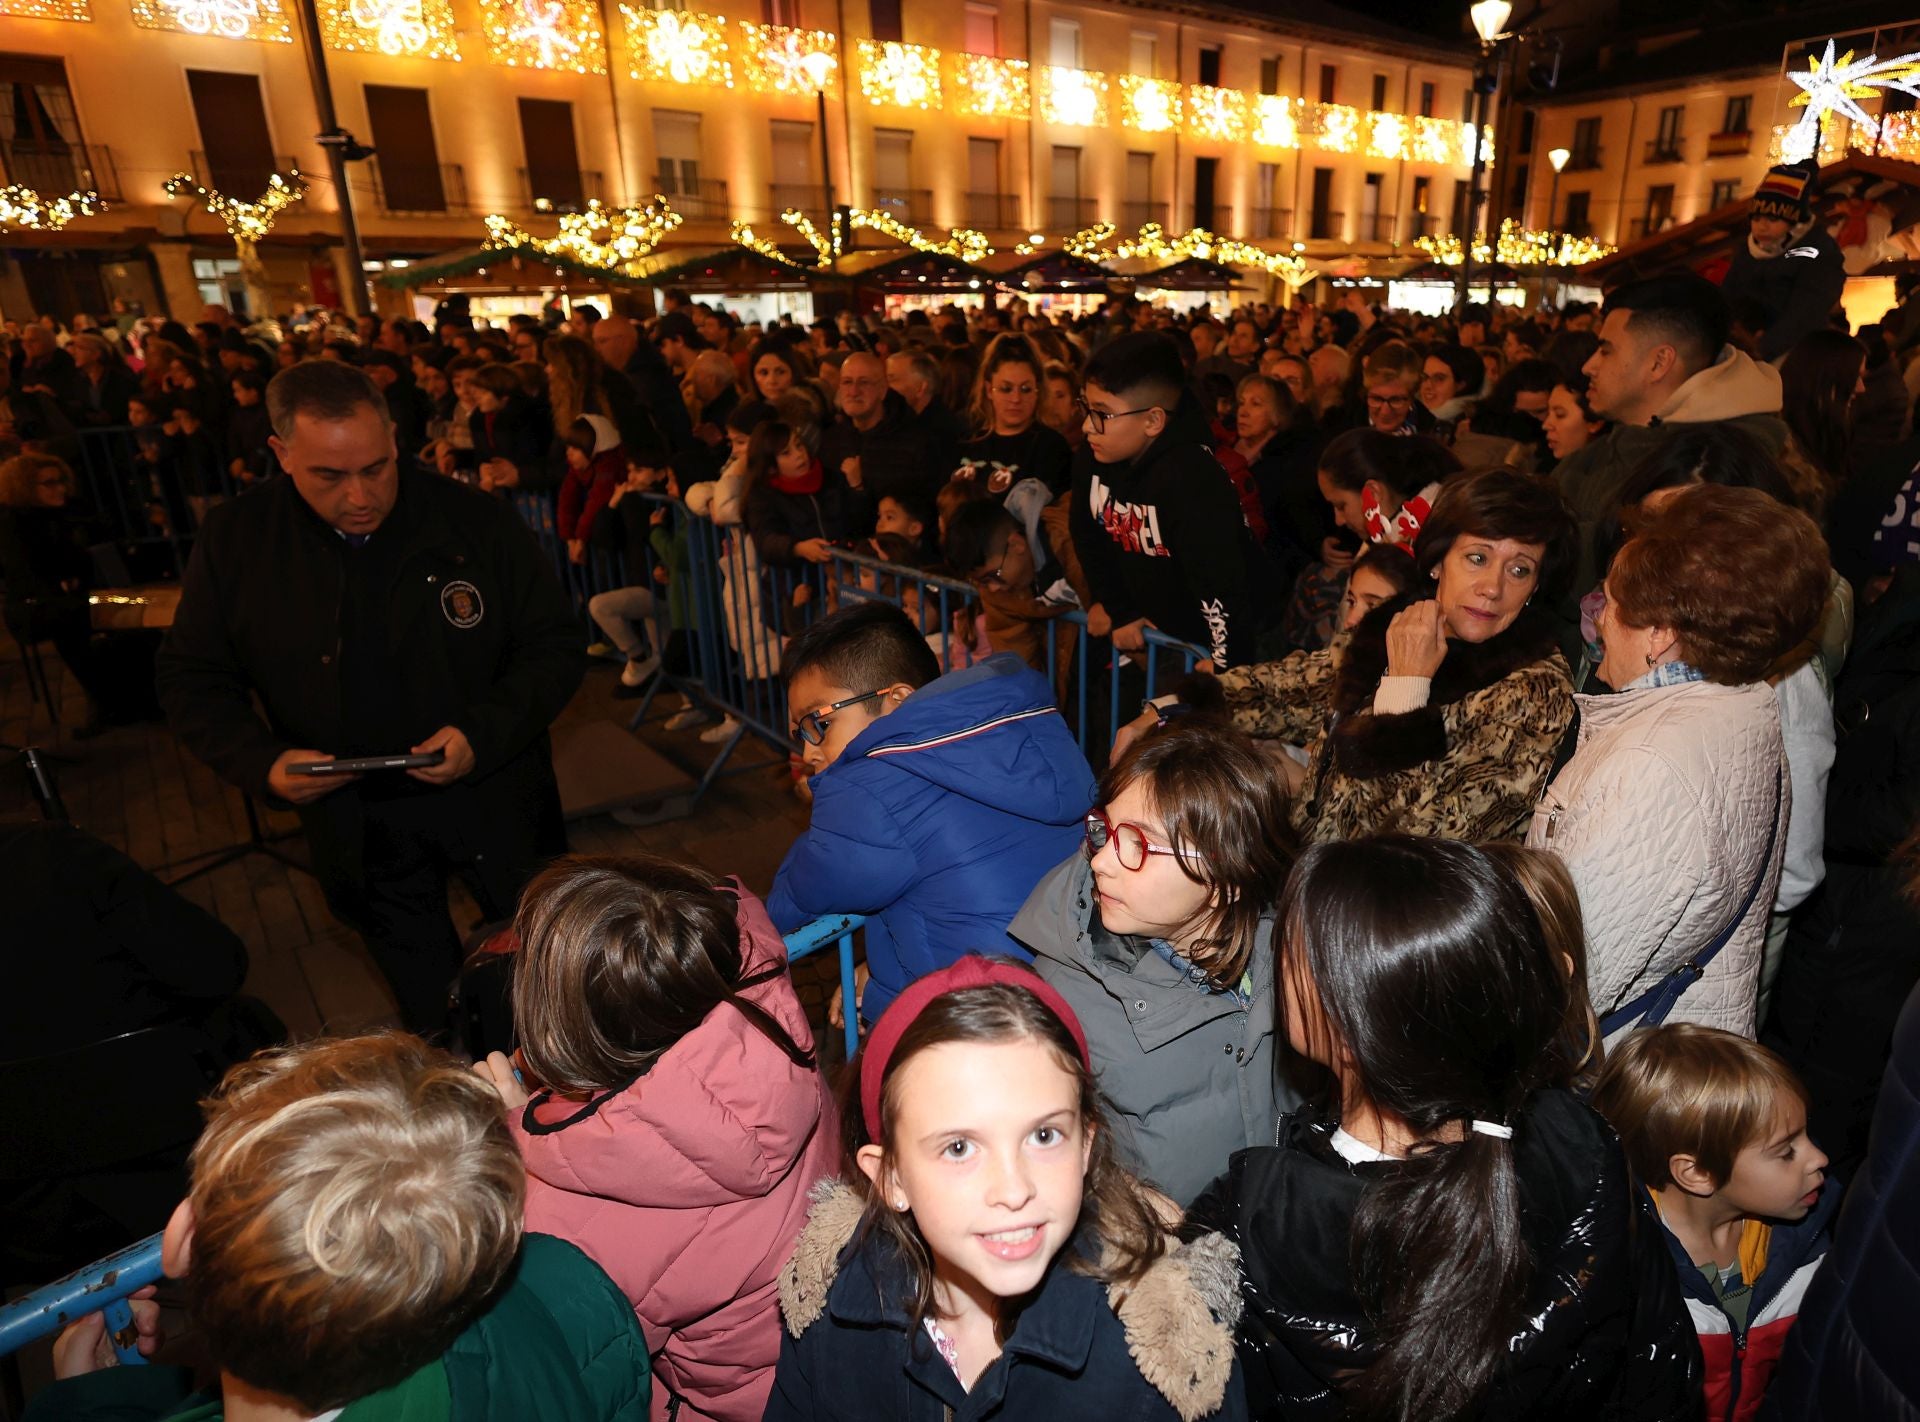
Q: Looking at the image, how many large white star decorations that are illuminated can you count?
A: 1